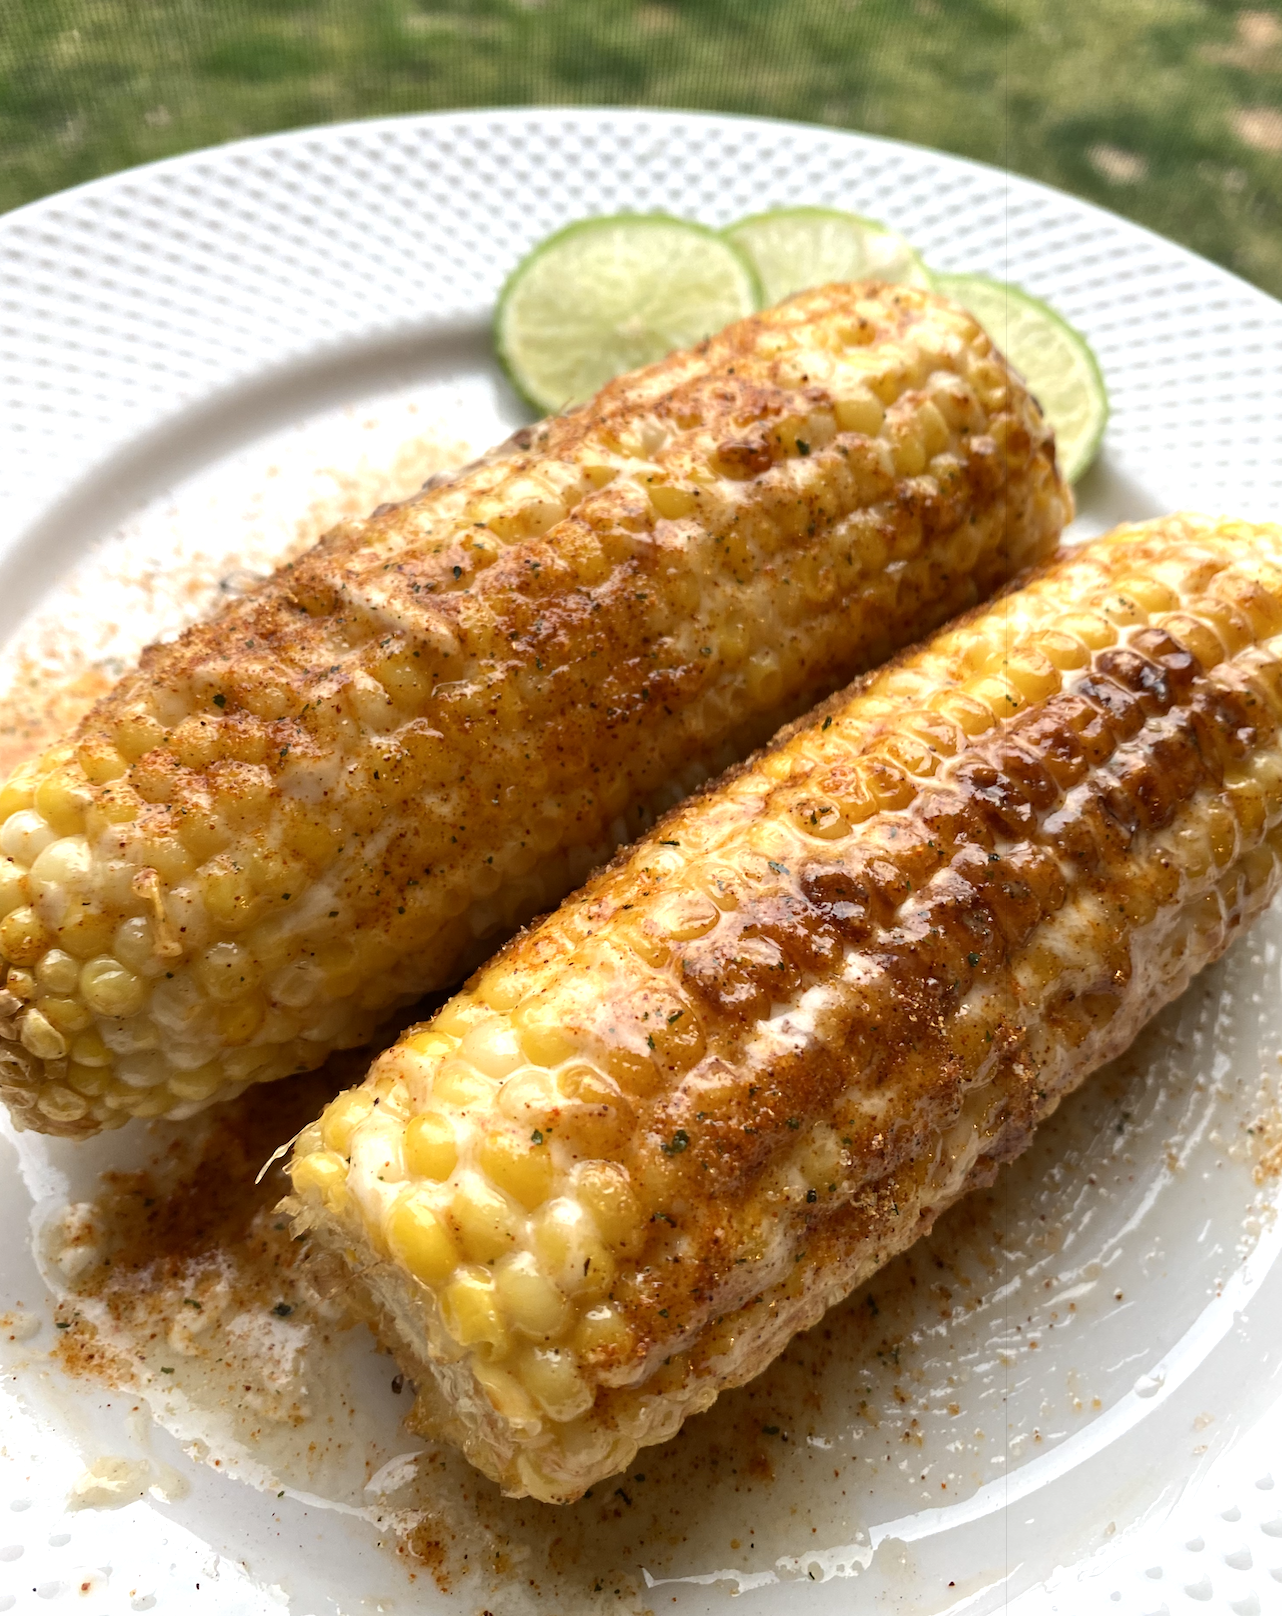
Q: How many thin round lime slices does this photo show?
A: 3